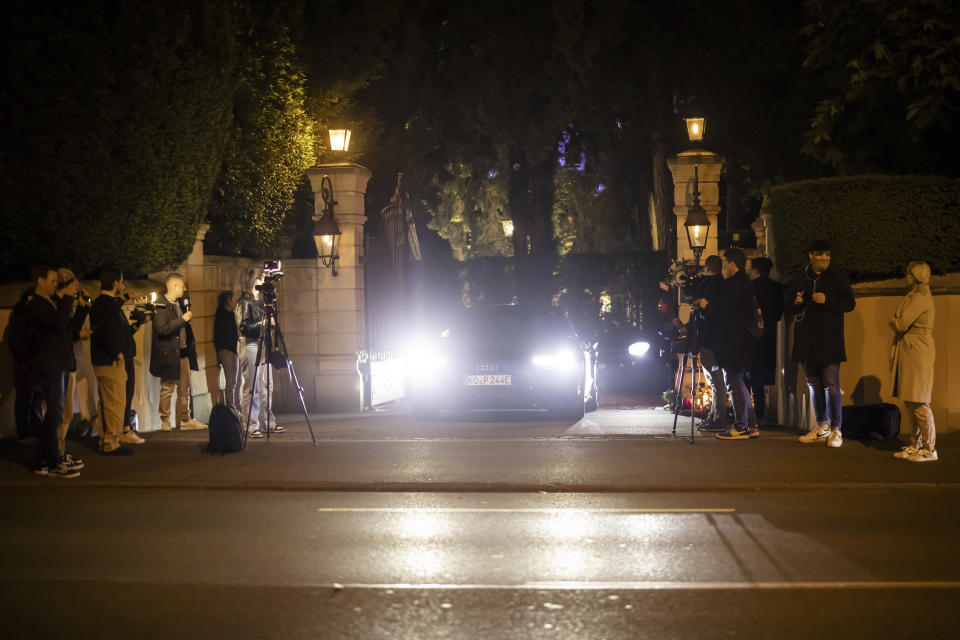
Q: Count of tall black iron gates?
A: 1